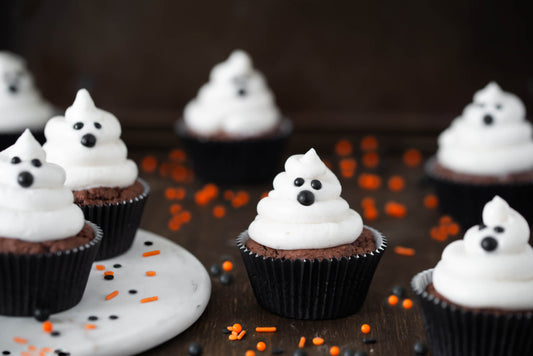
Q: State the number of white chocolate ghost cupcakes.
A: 7